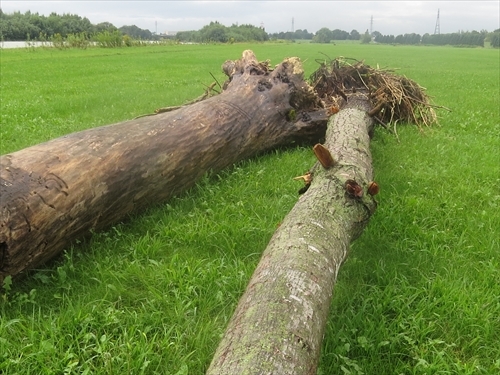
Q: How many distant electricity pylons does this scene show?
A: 3